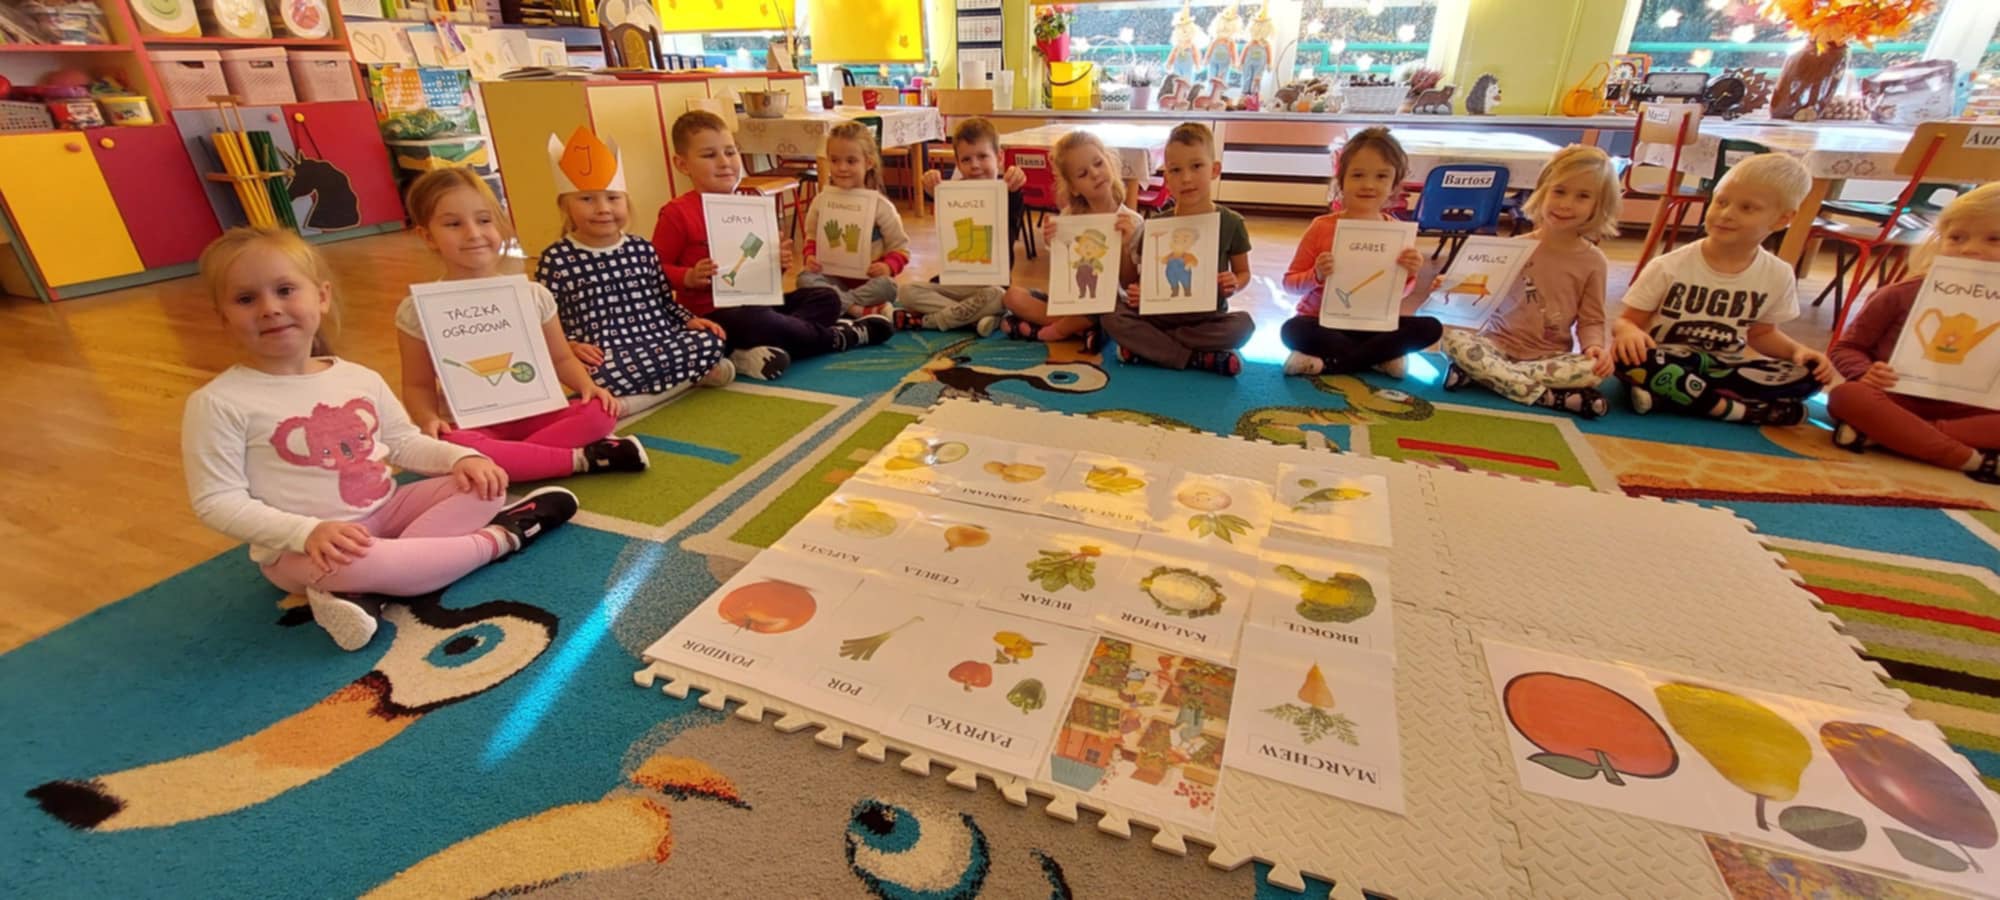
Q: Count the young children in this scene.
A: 12